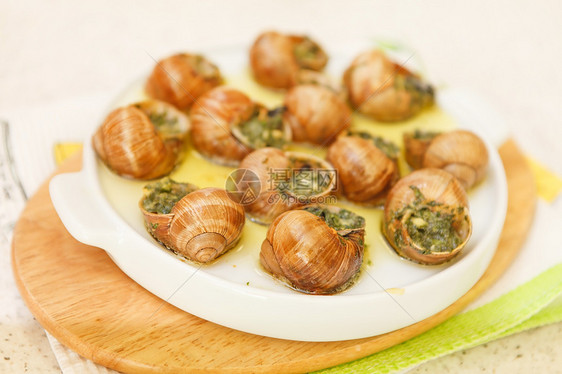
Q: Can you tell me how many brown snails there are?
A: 12